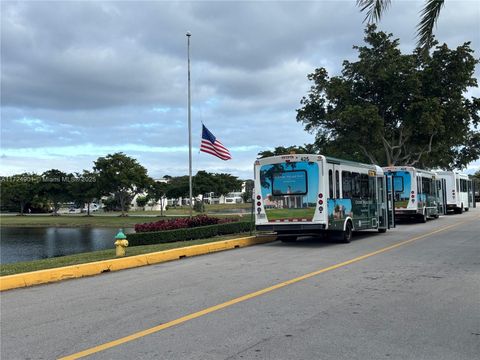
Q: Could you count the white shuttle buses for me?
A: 3